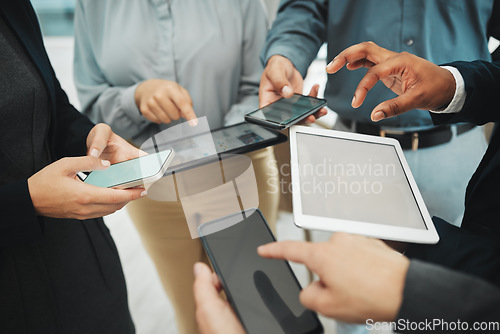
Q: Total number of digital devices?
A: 5